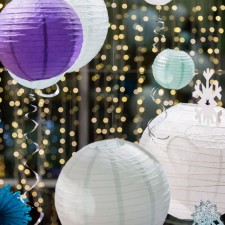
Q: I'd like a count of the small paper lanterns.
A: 1